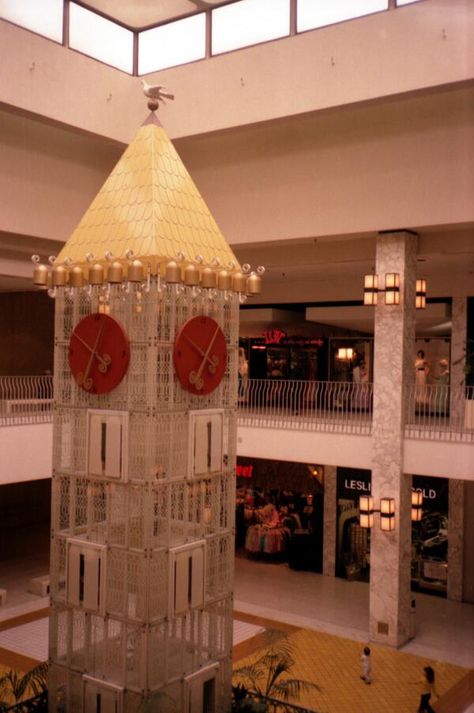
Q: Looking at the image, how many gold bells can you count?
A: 12